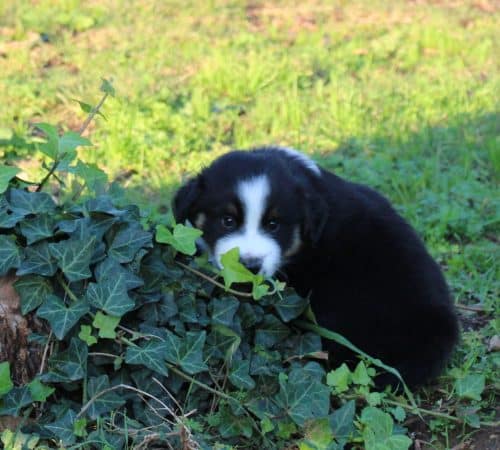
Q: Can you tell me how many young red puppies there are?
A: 0